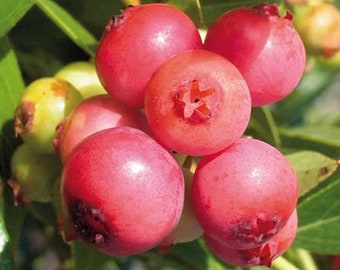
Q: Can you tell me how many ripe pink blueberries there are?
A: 7